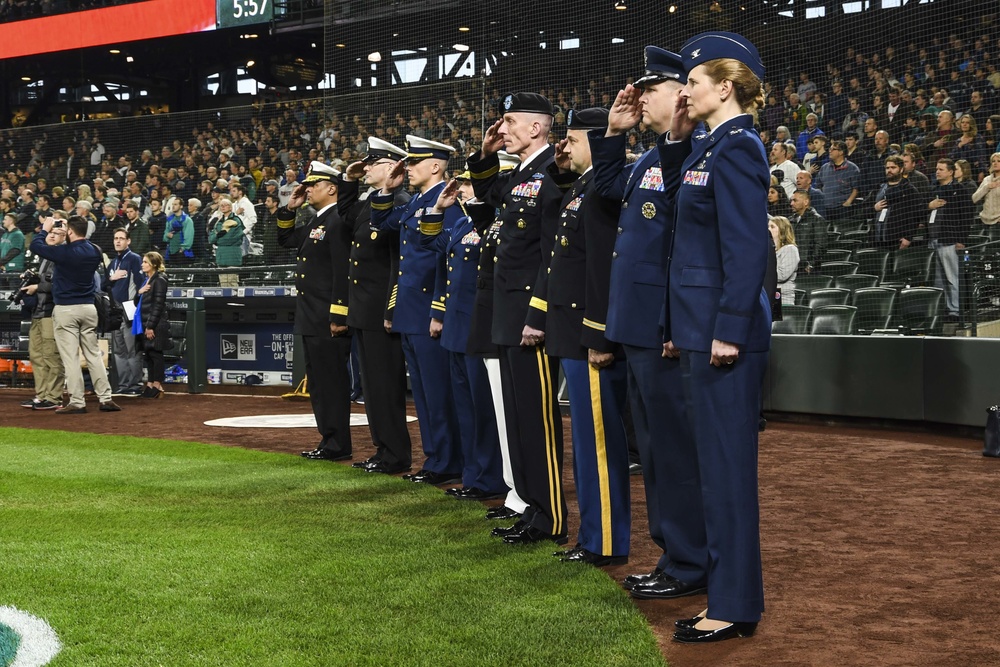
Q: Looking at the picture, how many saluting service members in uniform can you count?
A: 9